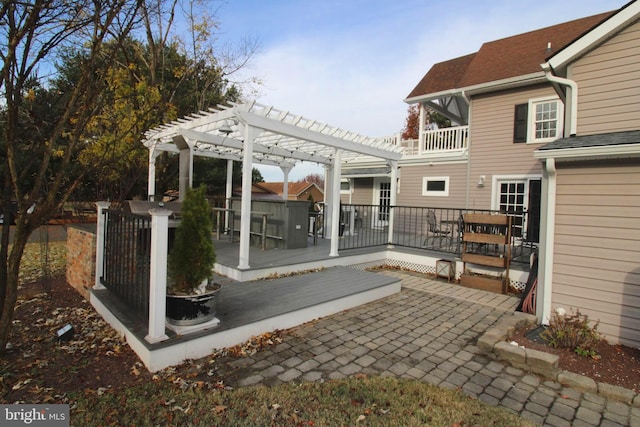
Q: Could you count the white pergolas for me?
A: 1